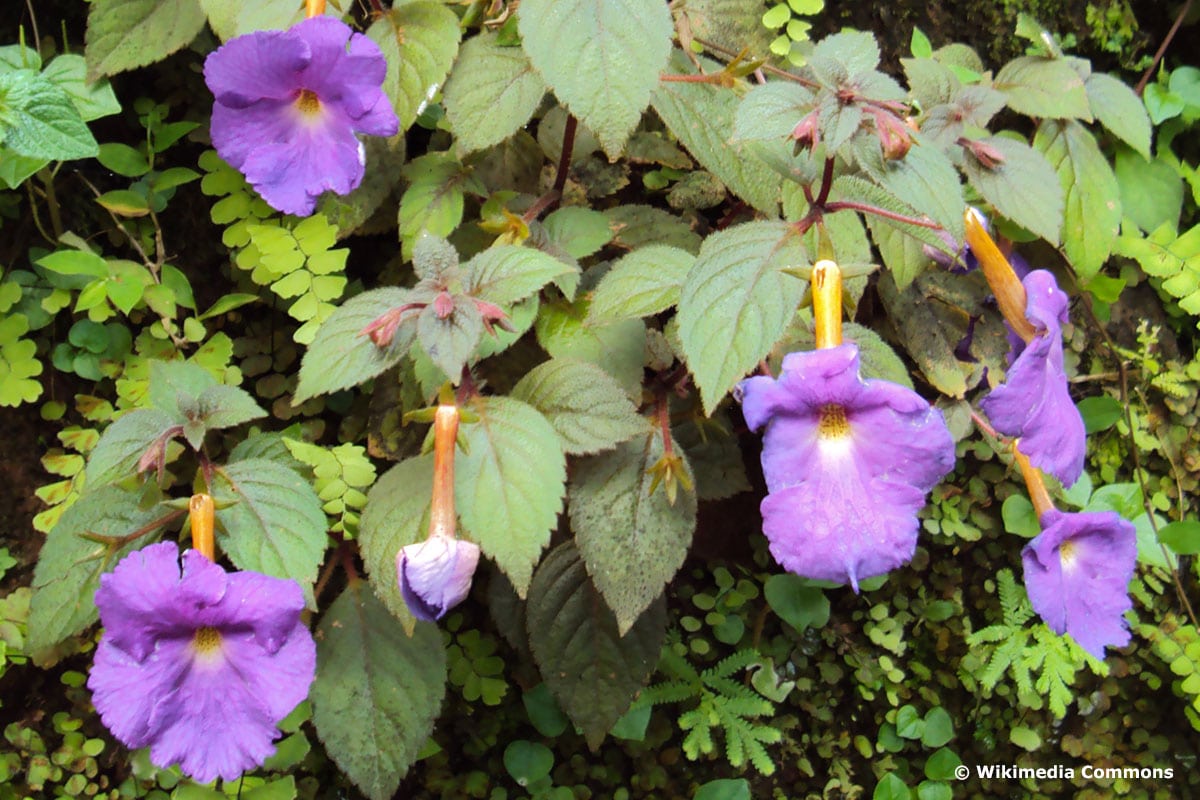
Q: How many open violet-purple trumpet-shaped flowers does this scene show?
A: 5